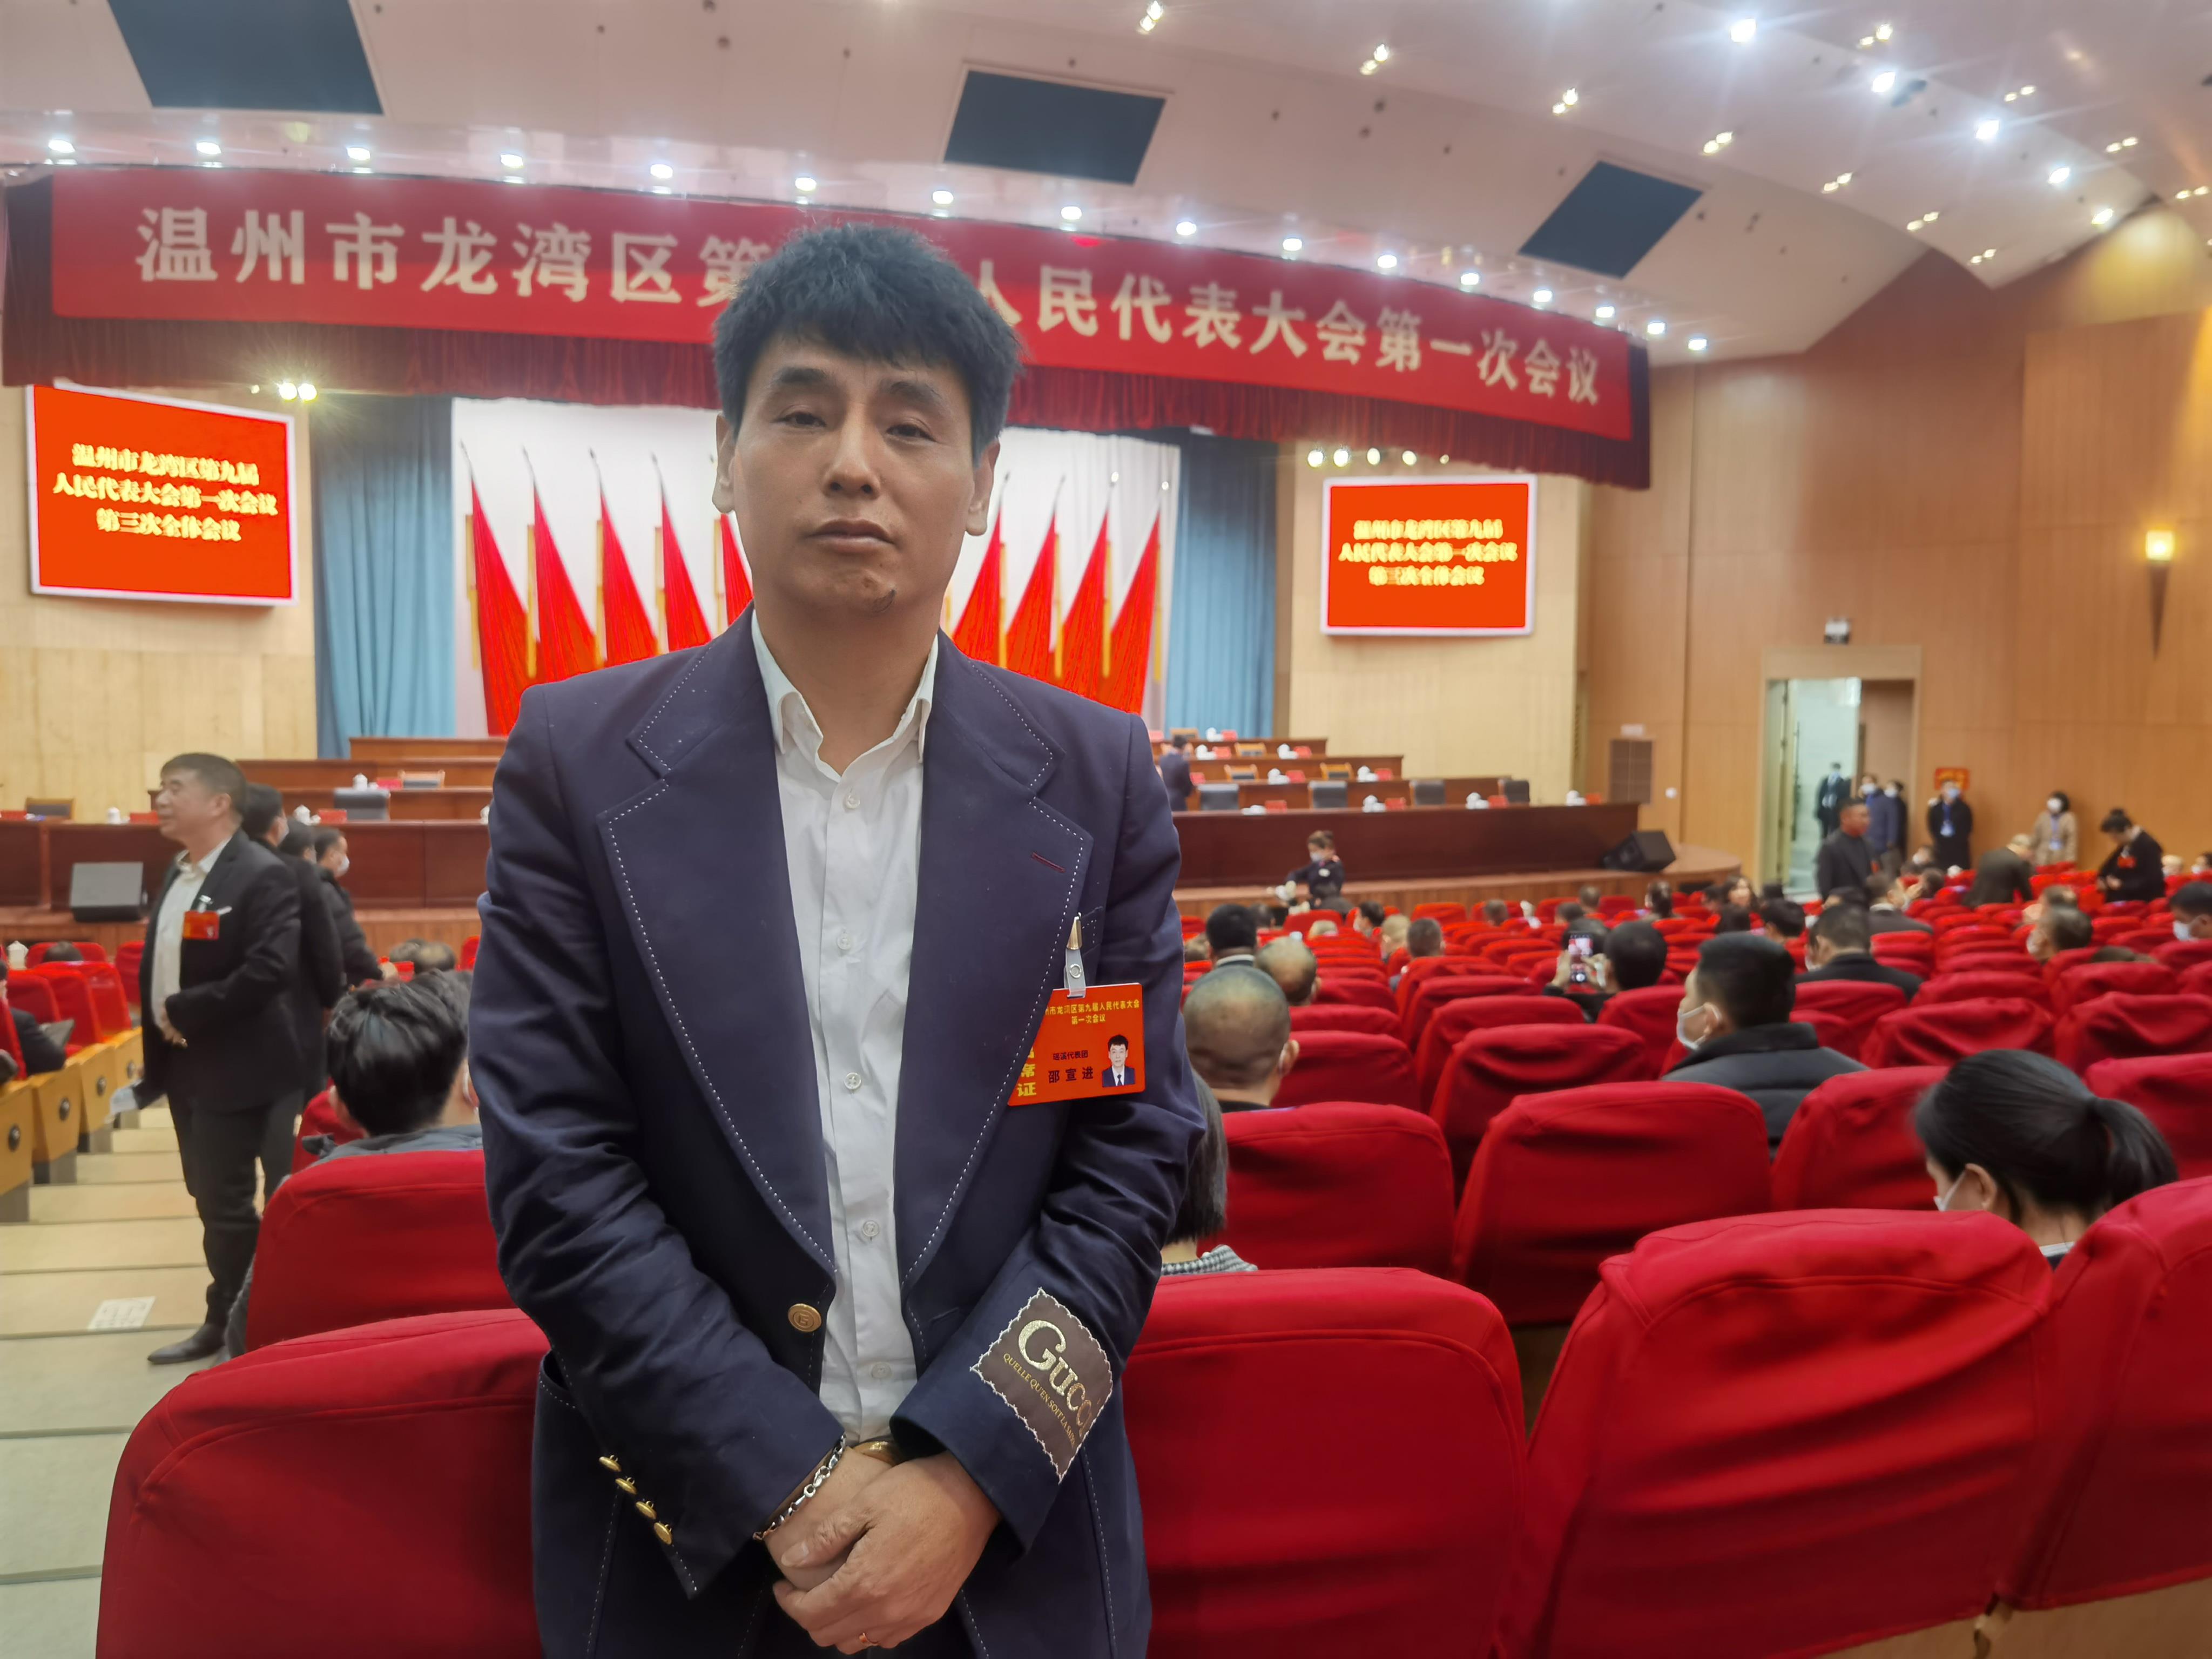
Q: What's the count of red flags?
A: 9